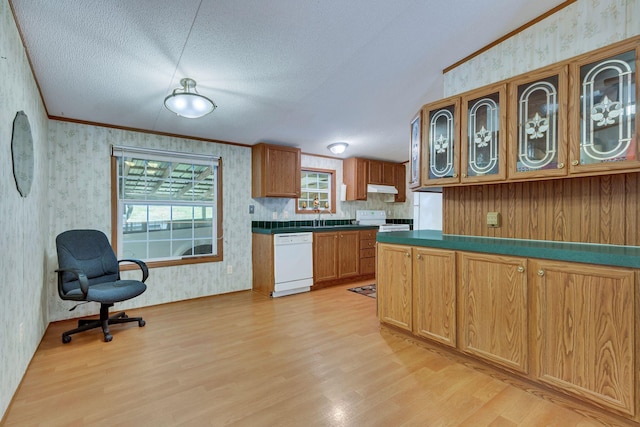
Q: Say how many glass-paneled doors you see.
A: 5